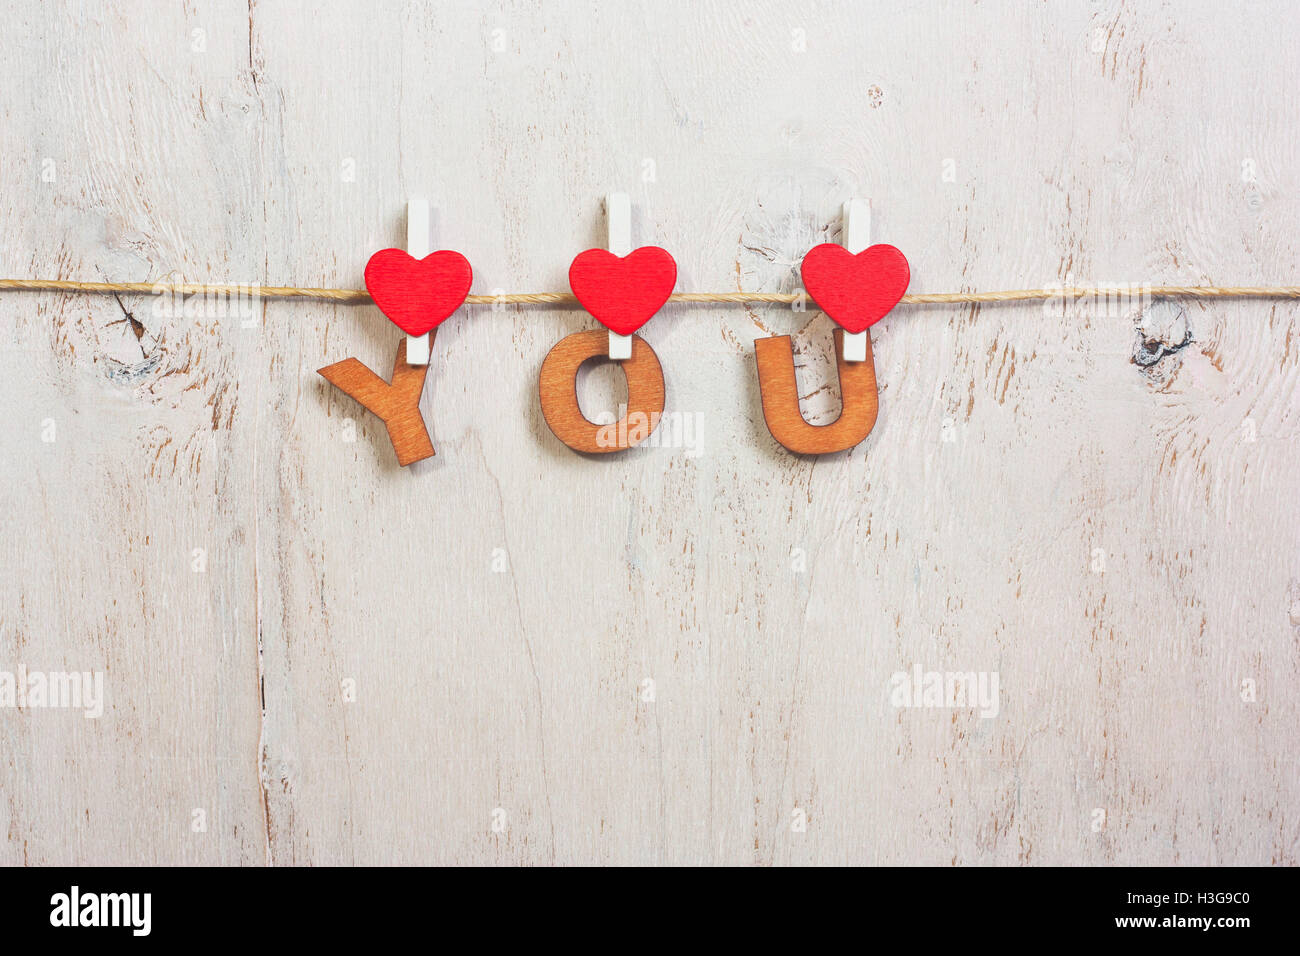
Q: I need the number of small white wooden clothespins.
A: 3